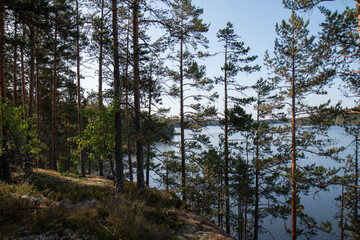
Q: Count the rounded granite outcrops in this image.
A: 1